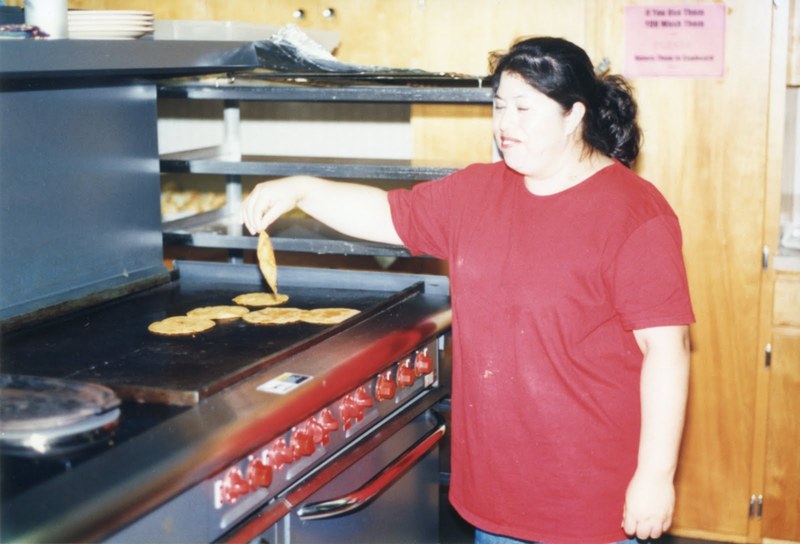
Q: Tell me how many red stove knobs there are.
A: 11